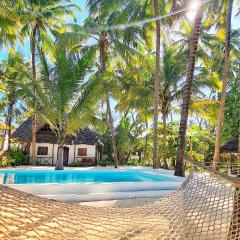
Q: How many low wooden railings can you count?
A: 2